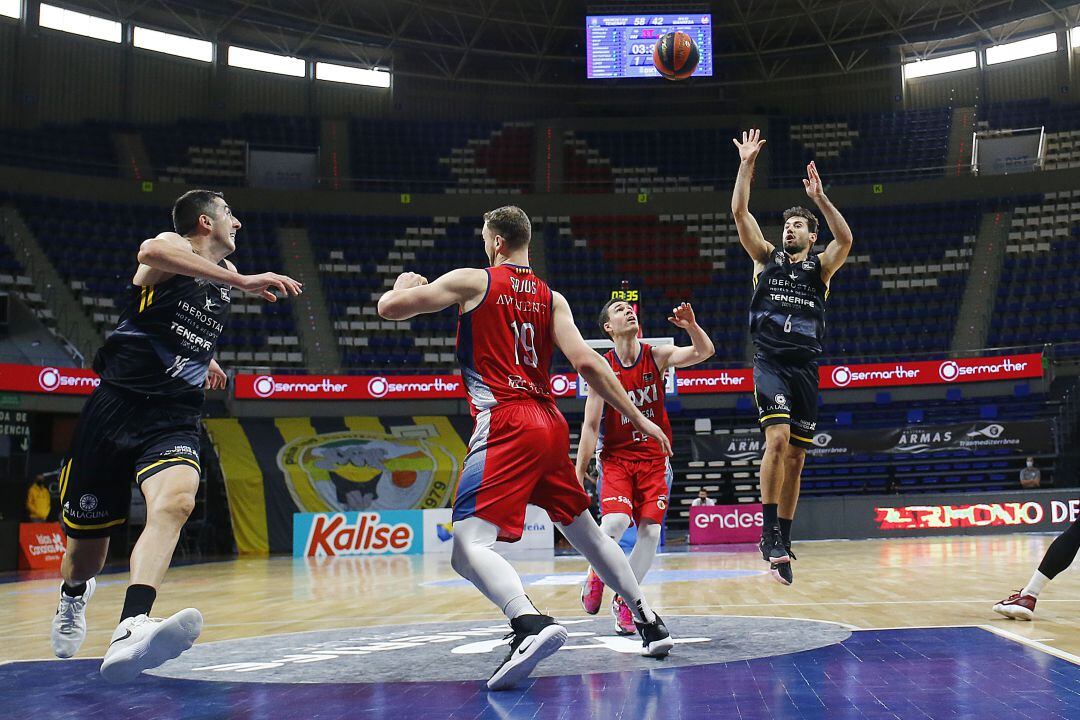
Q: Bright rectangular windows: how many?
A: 8